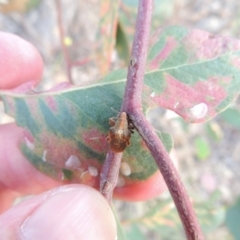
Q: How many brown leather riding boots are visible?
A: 0